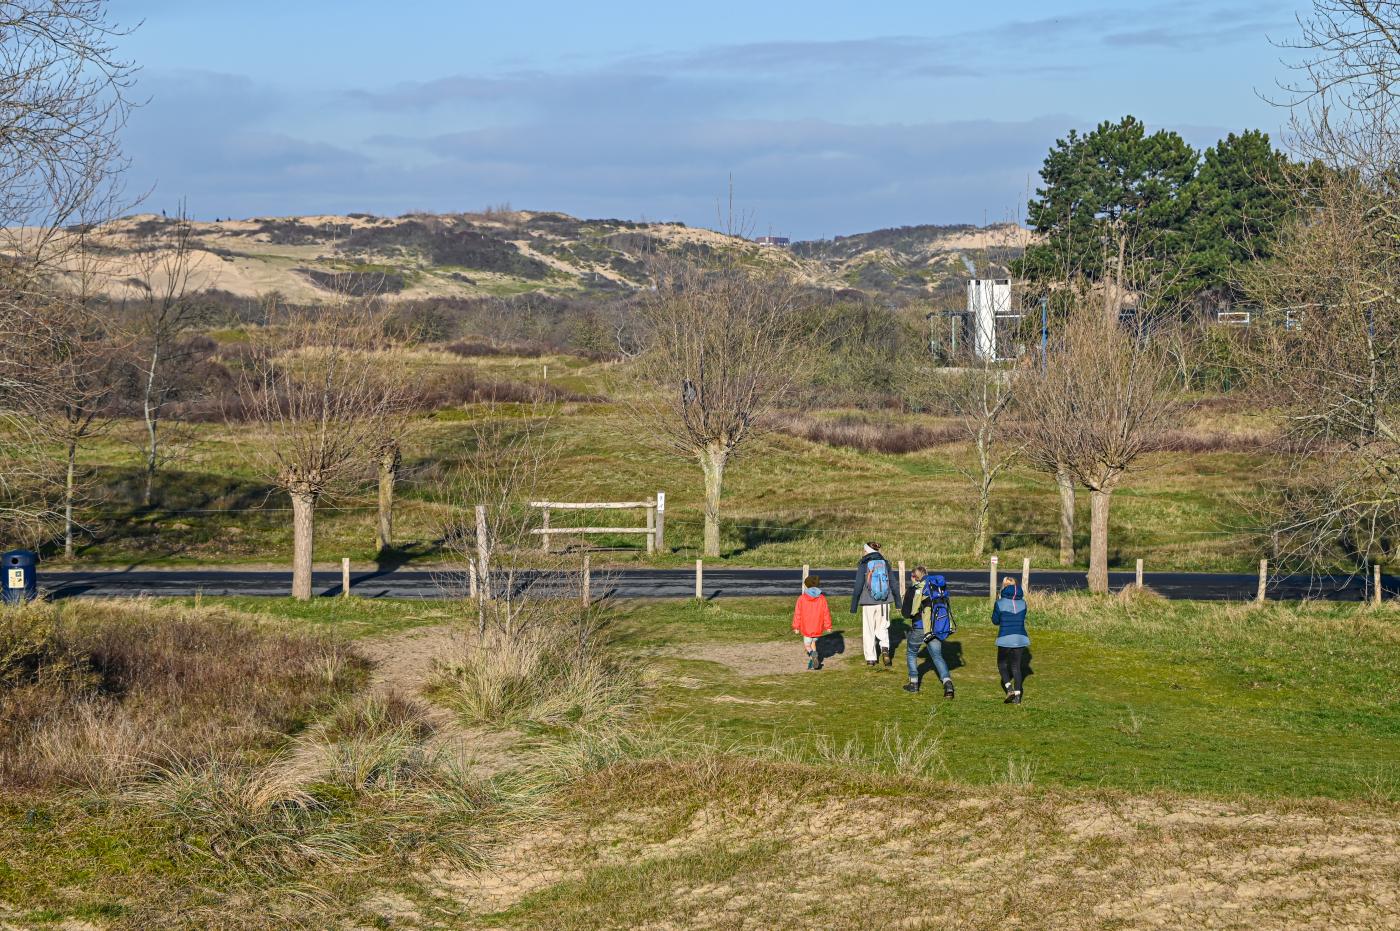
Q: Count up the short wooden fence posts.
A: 11